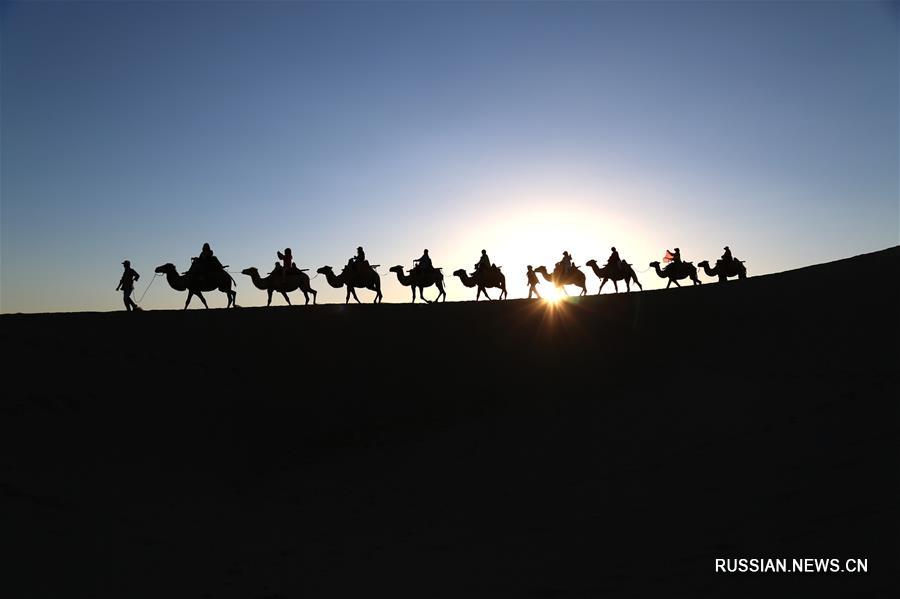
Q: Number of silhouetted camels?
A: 9